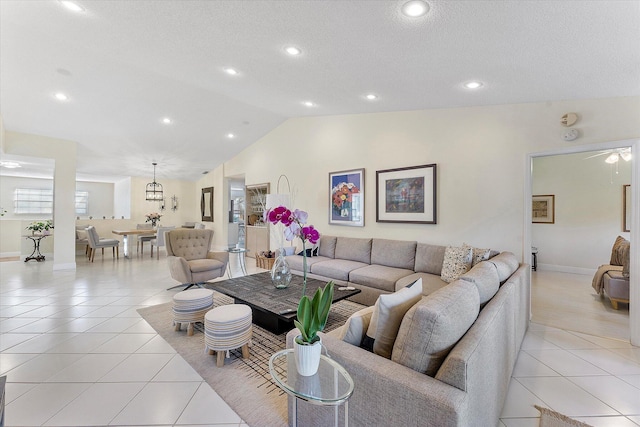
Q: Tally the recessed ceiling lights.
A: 10